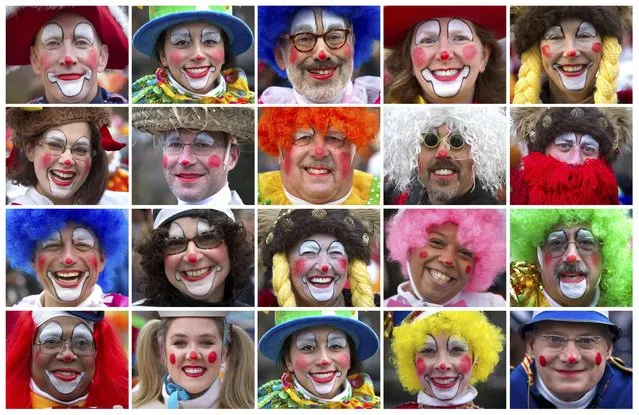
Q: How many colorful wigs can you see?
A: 7